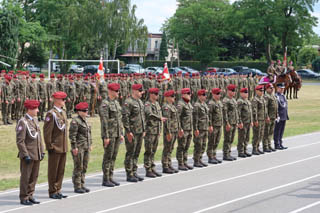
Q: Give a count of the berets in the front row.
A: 14